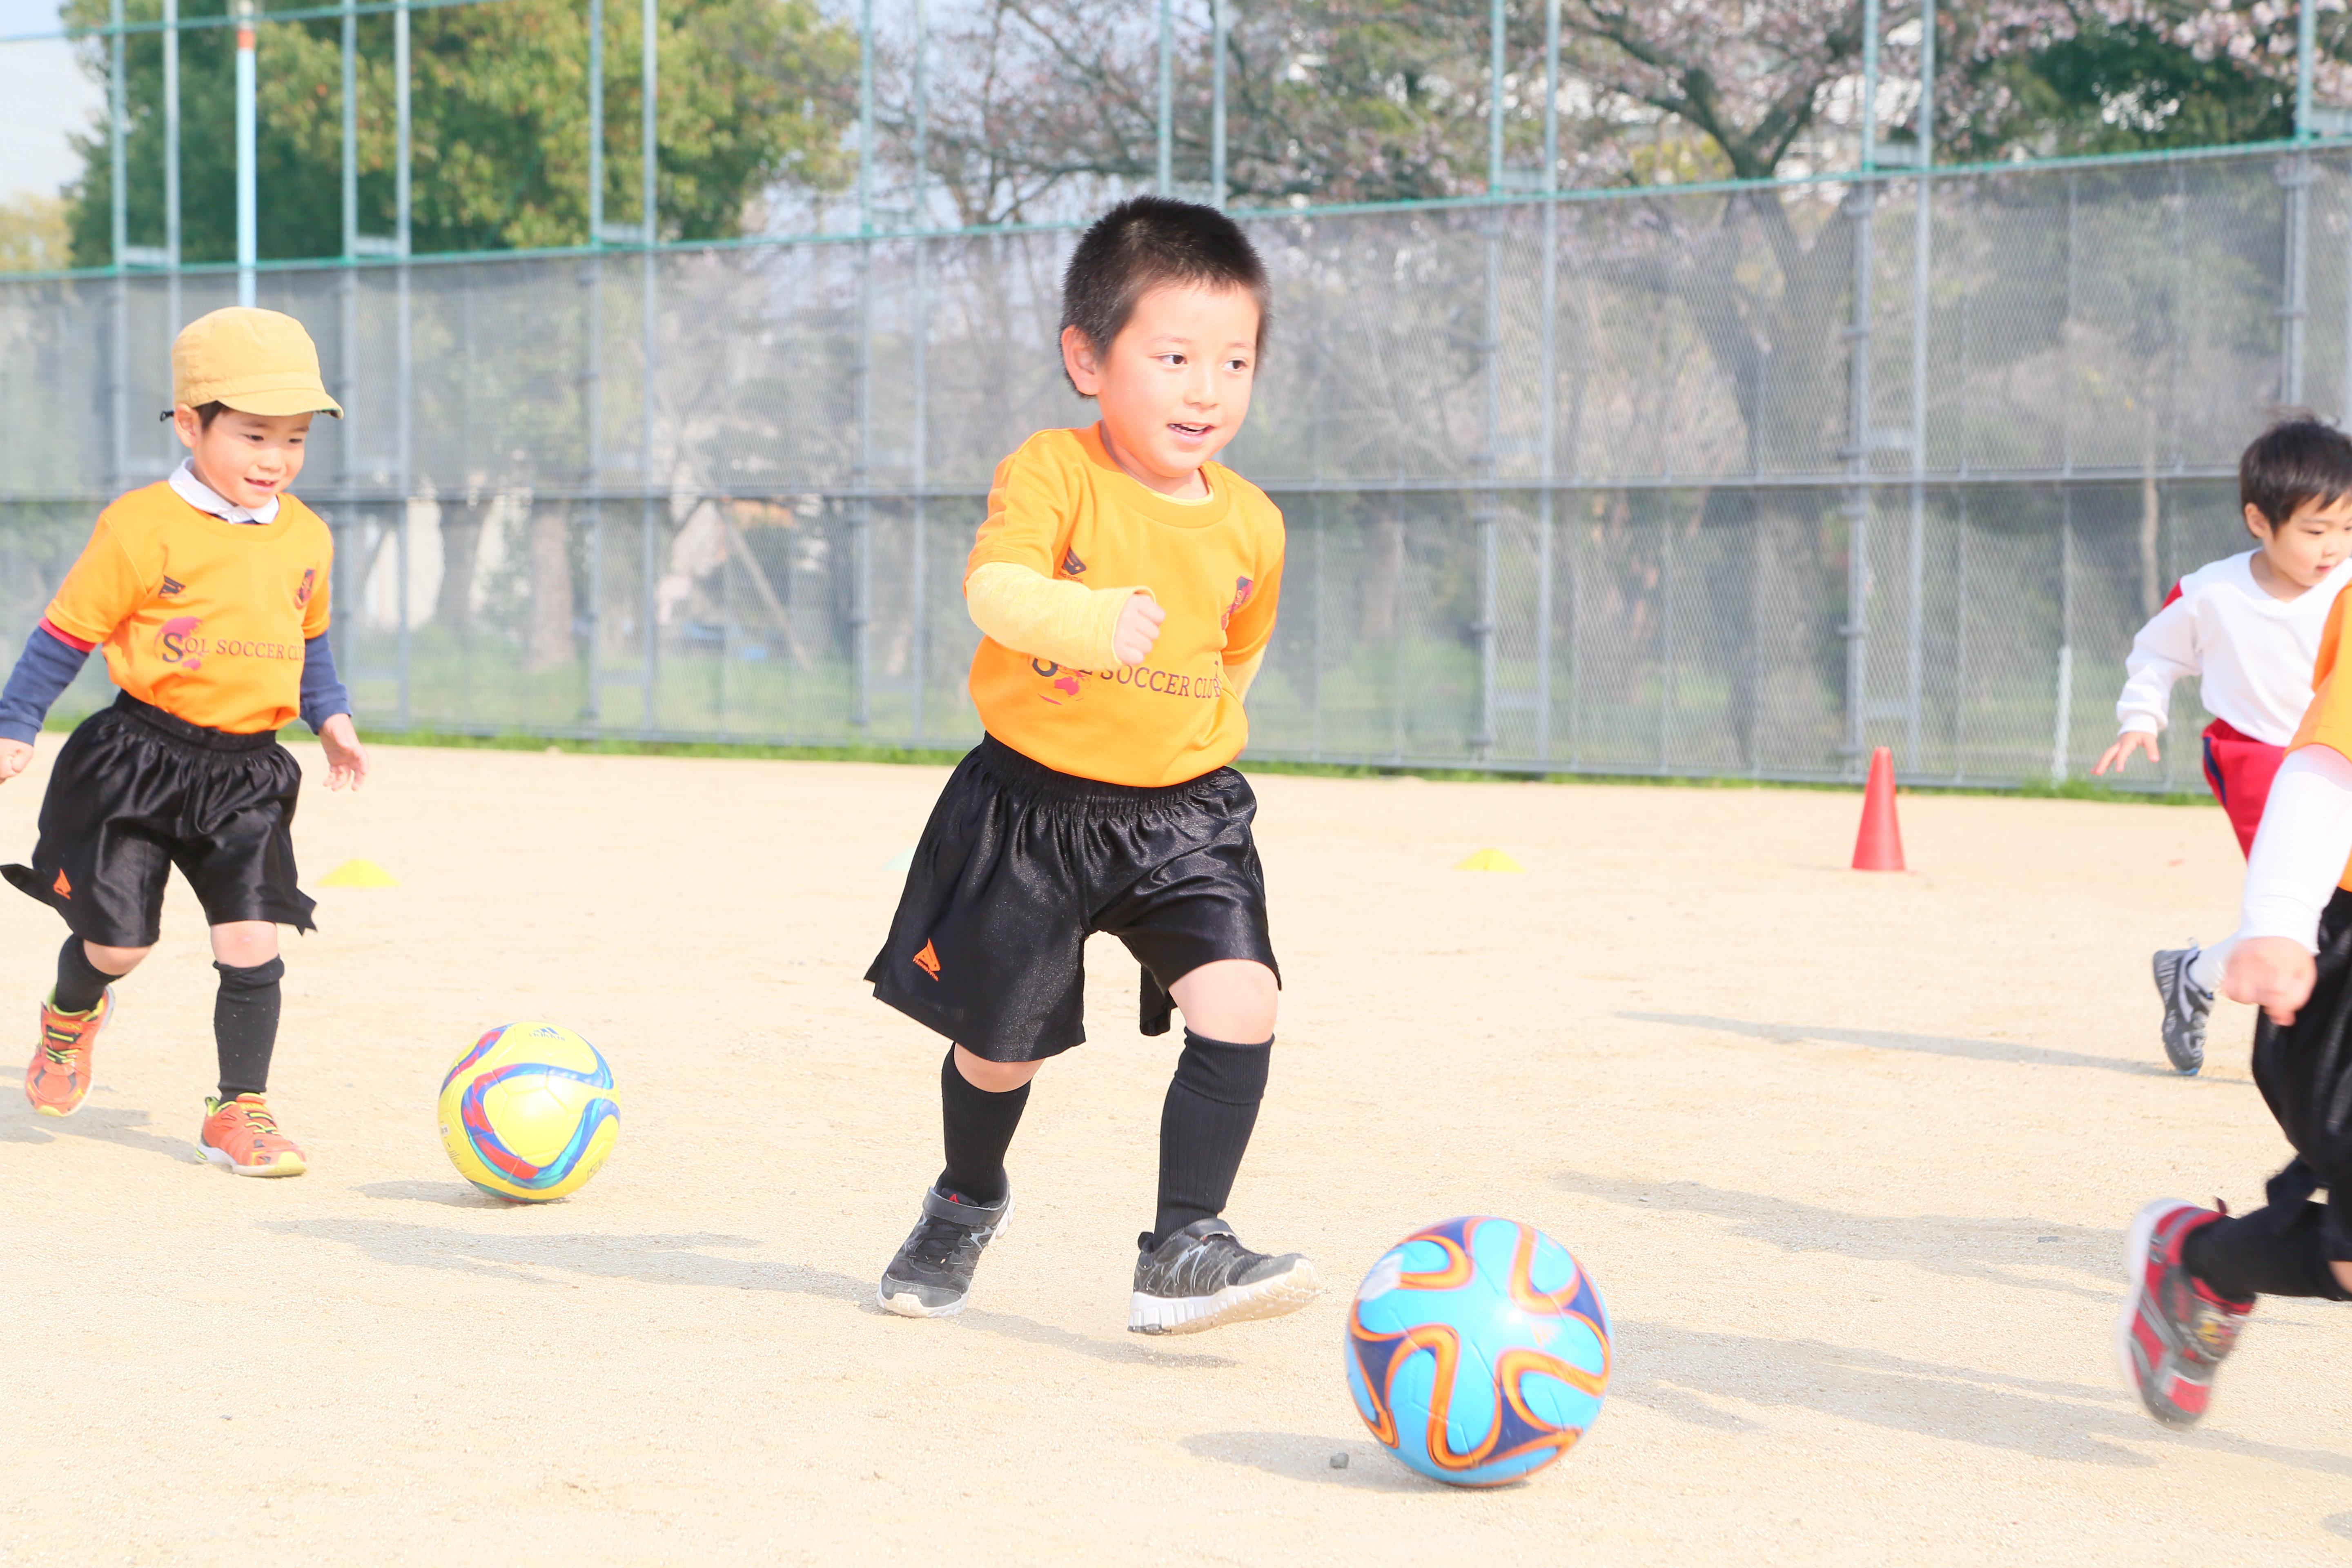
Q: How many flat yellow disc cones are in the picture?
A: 2